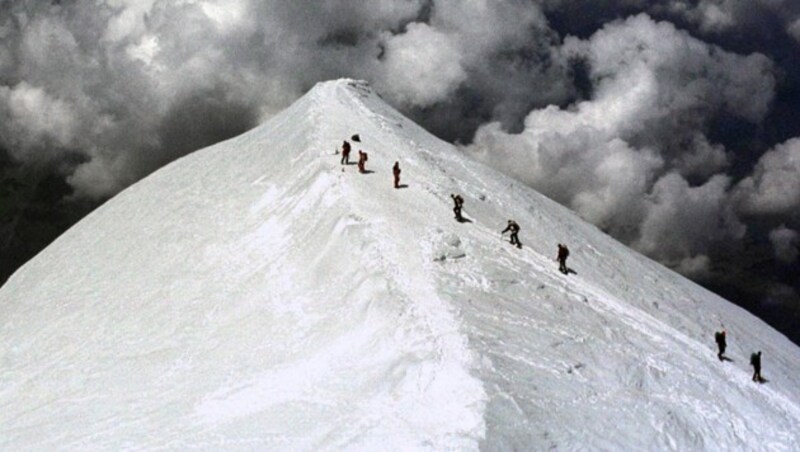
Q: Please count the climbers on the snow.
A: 8